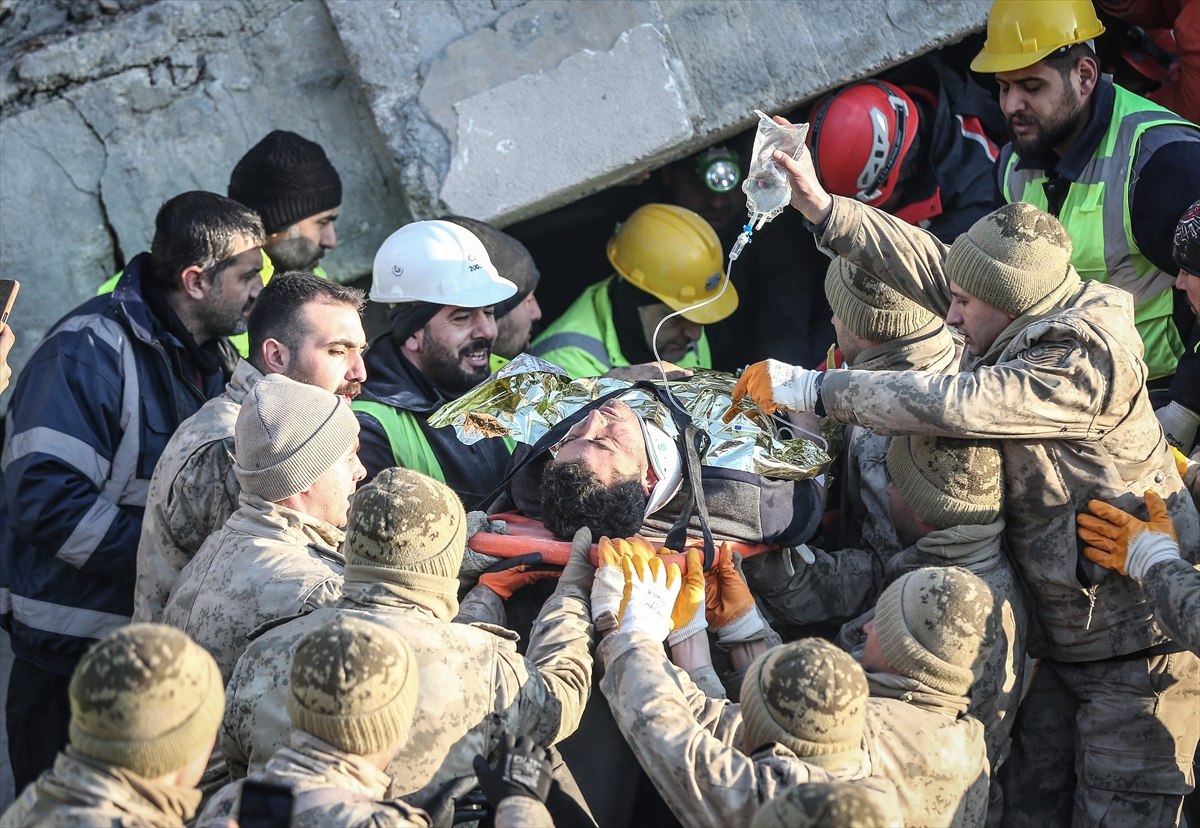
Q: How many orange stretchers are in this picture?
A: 1